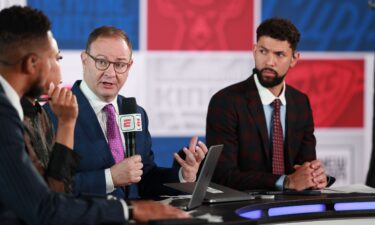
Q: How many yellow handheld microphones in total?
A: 0